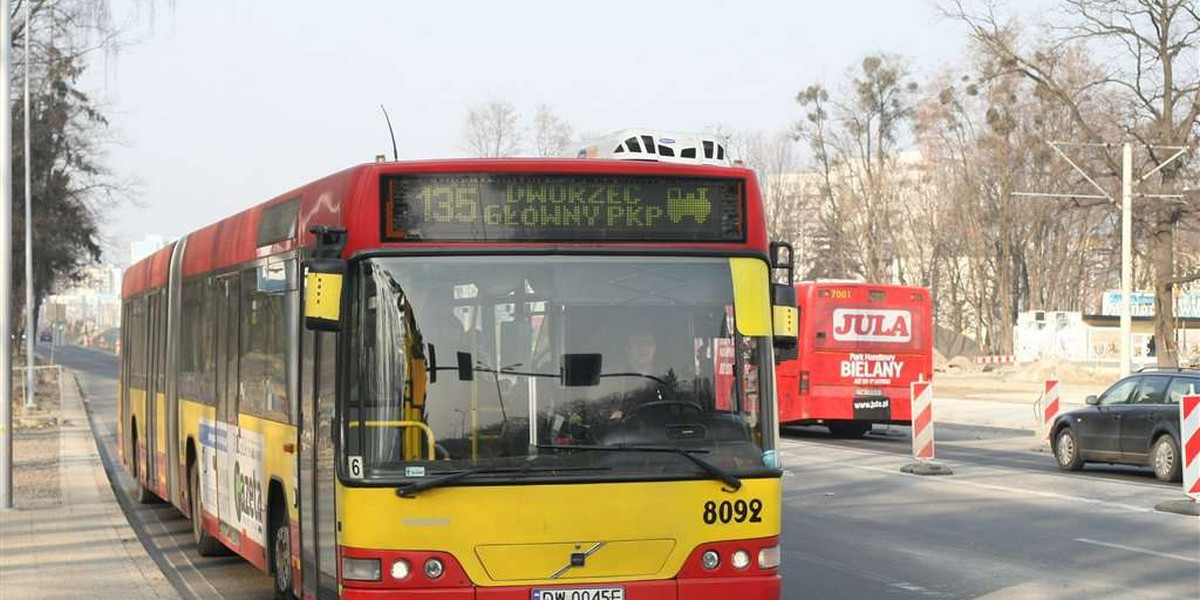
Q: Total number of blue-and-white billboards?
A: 1